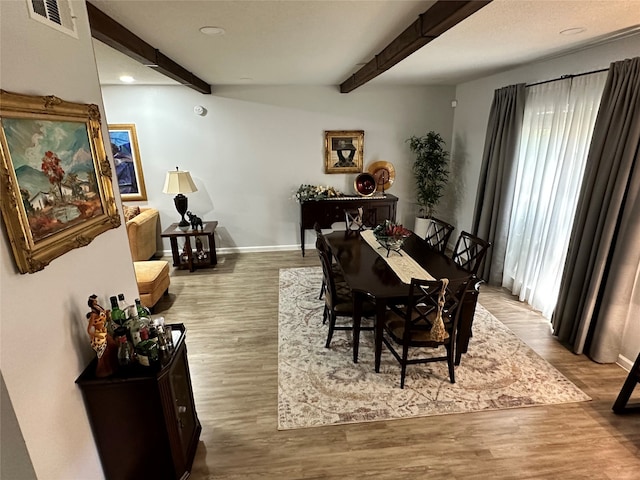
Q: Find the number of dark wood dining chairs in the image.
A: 6